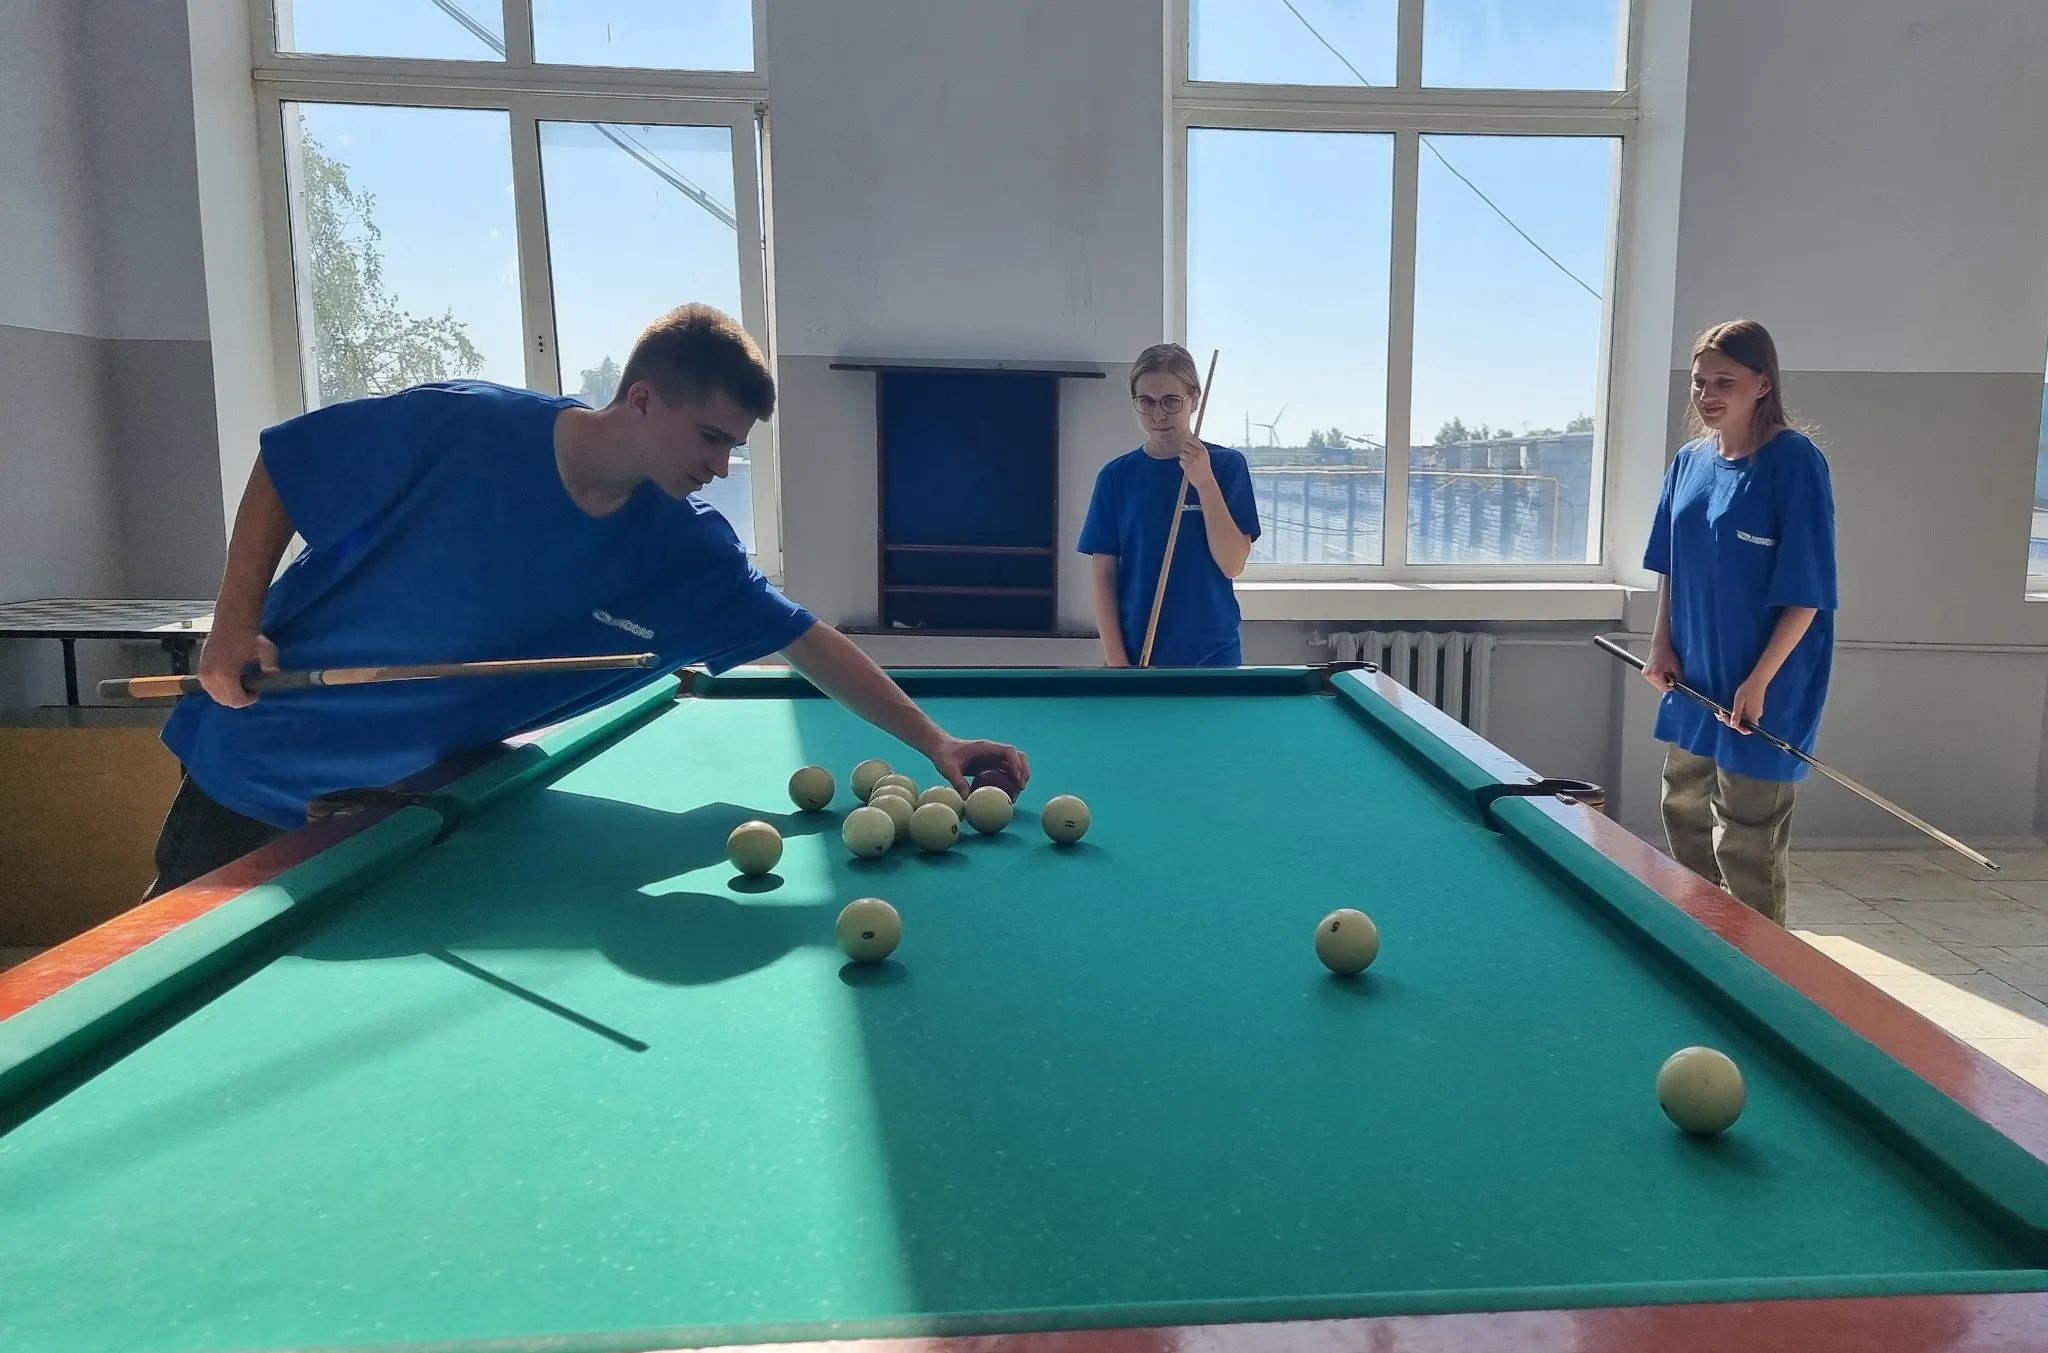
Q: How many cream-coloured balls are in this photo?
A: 14